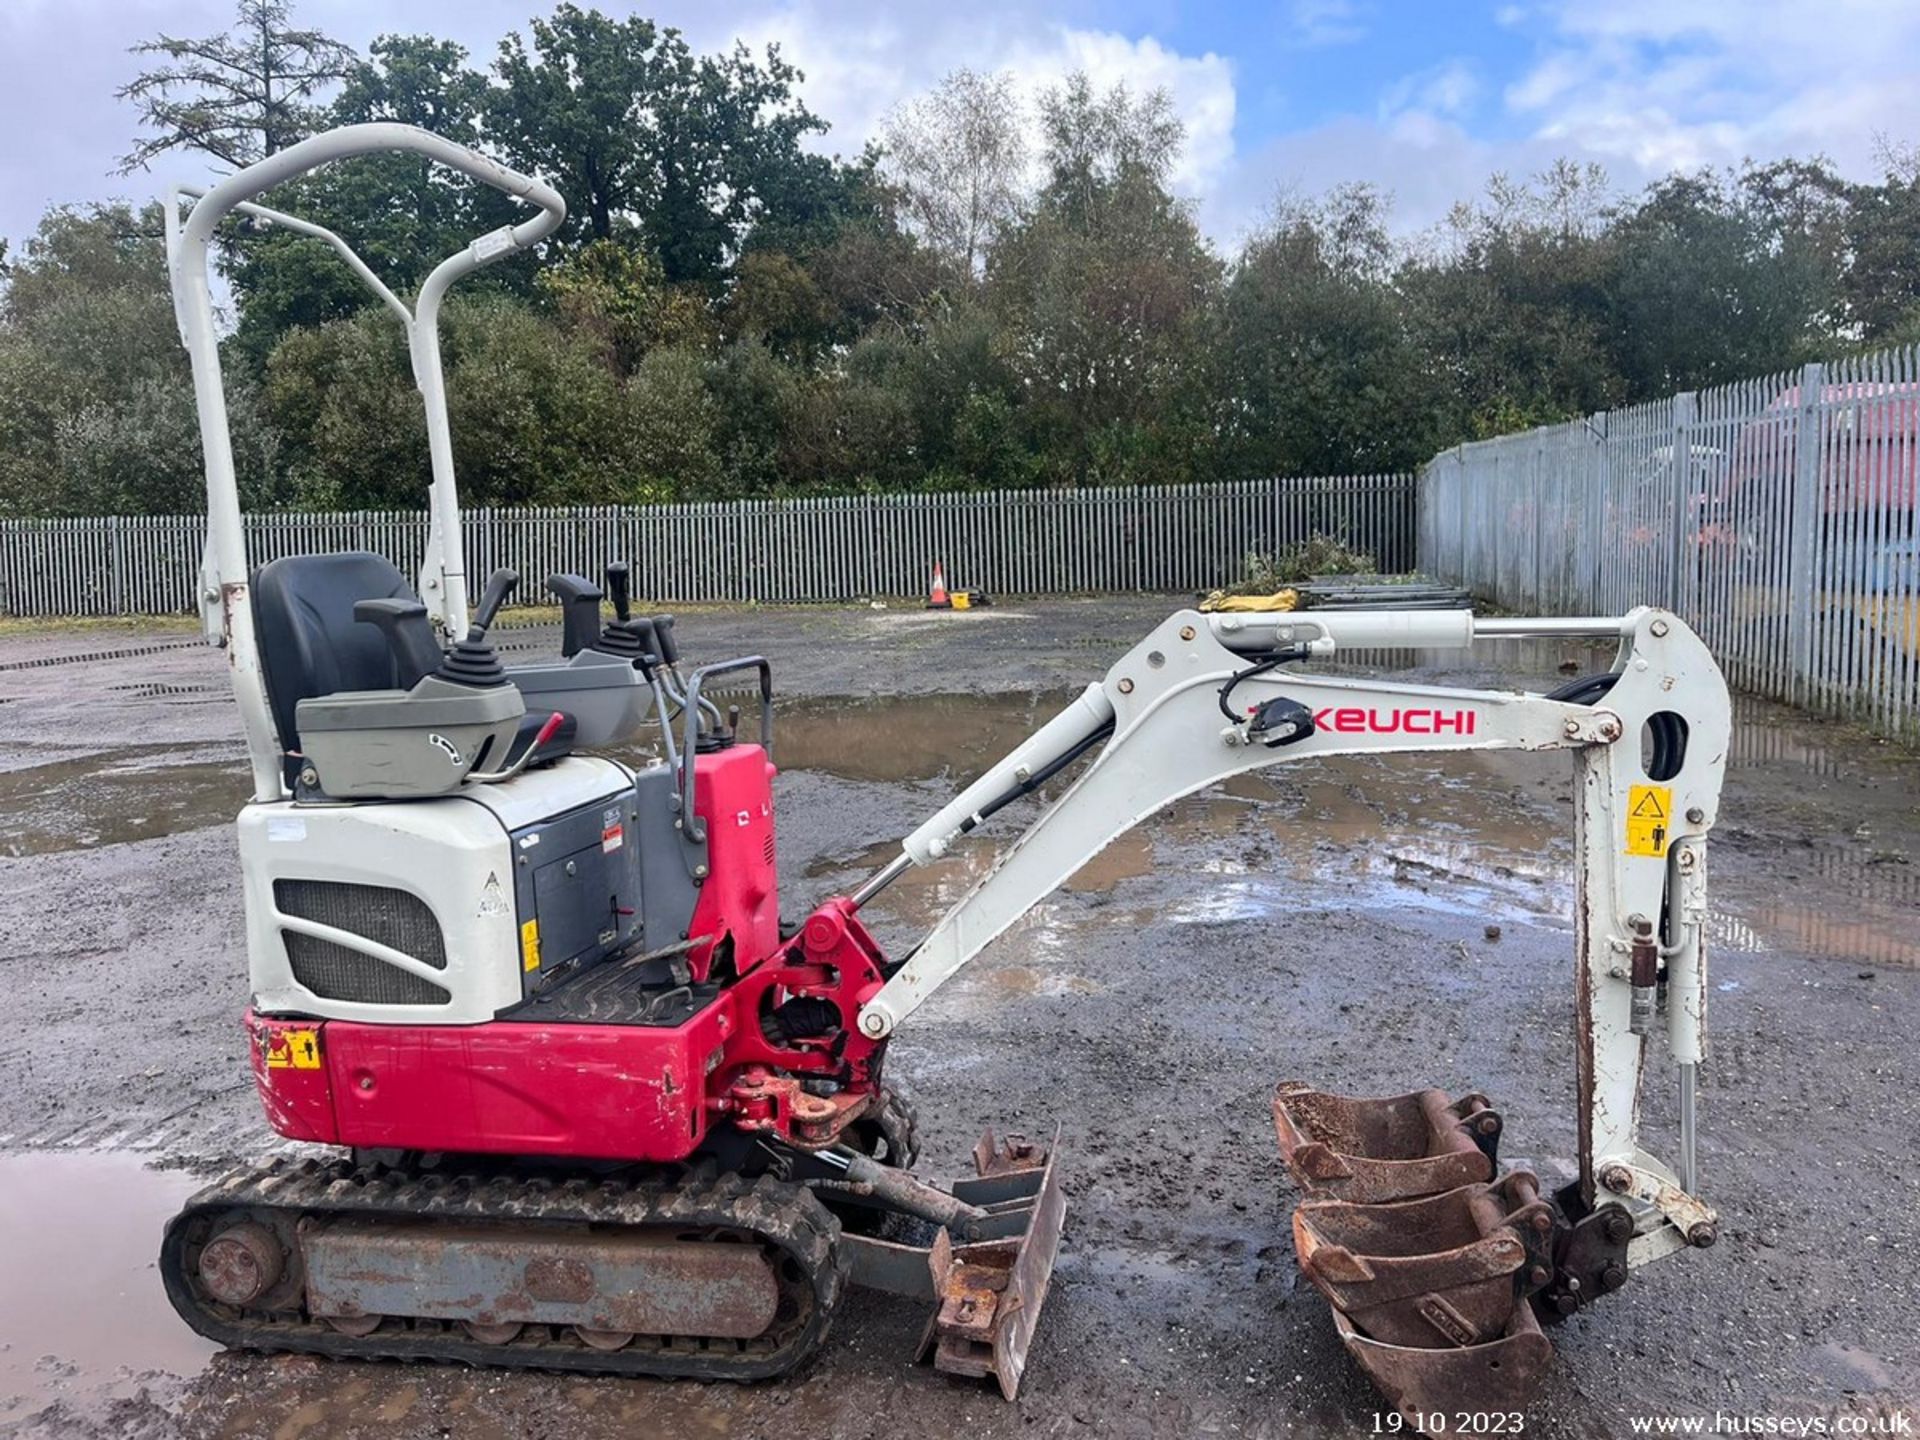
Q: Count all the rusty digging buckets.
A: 3